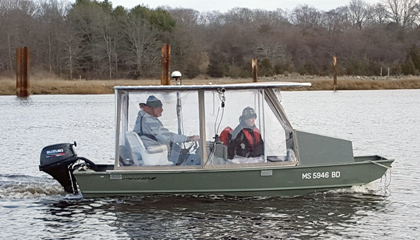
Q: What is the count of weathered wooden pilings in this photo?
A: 4